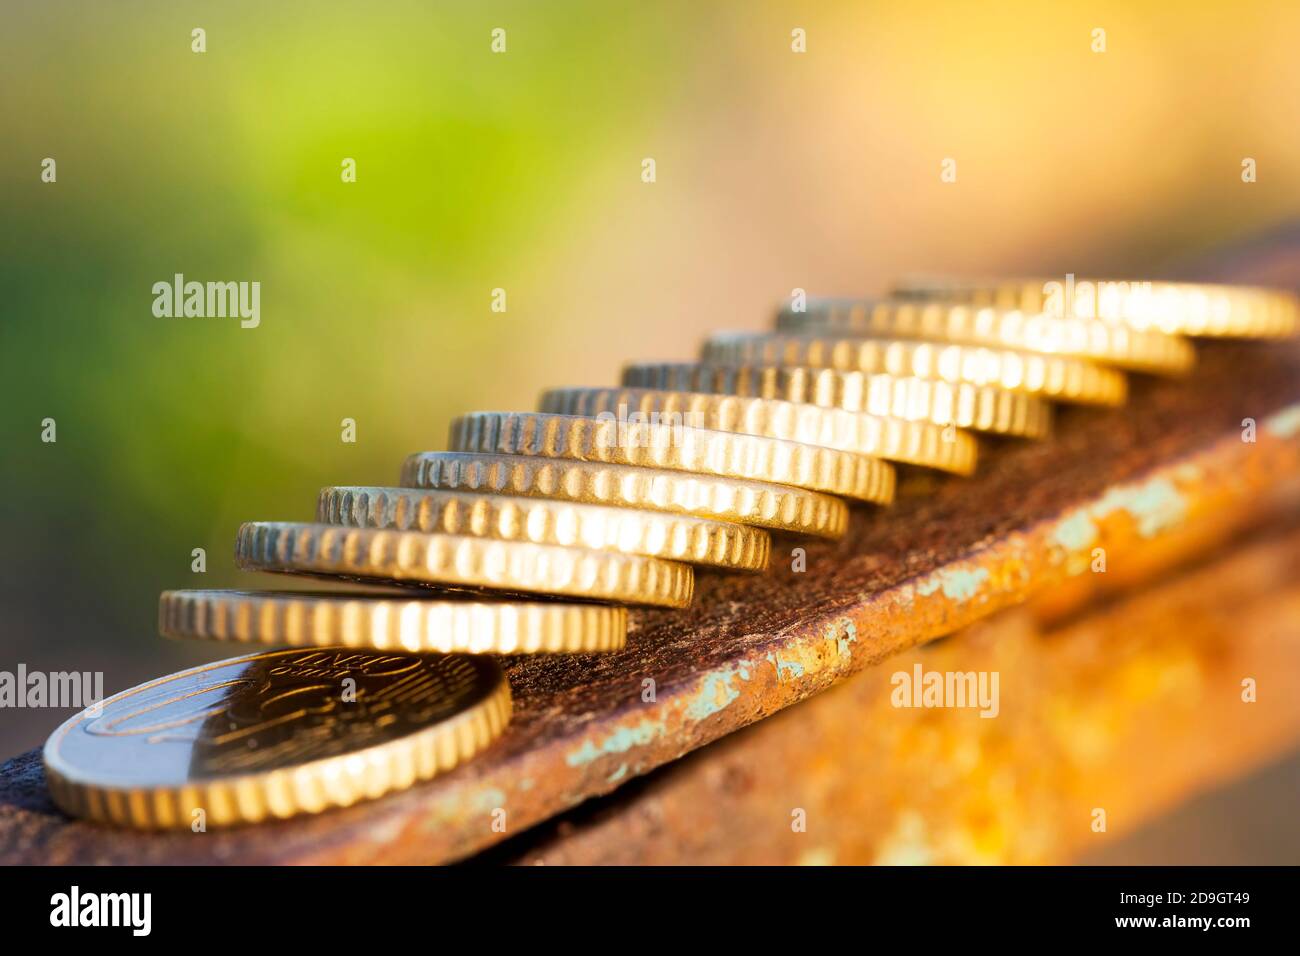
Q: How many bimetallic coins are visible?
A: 0